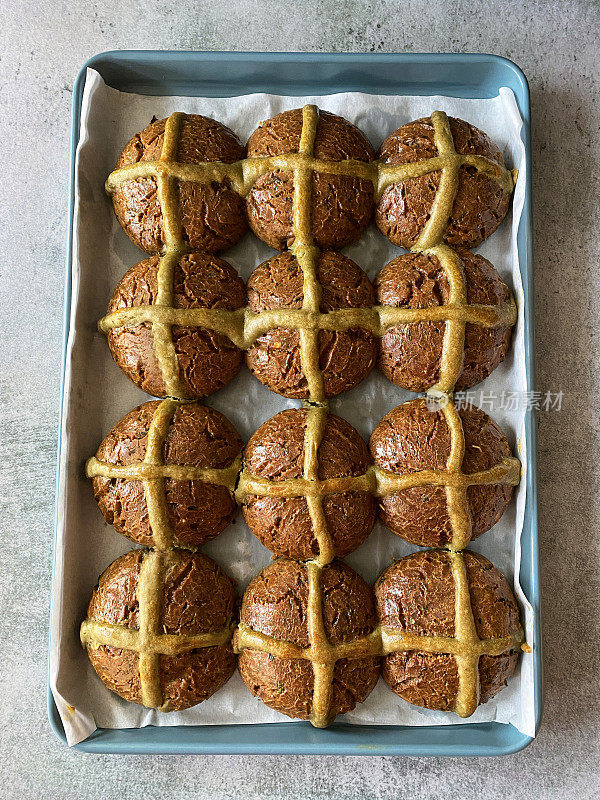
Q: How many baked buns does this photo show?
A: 12